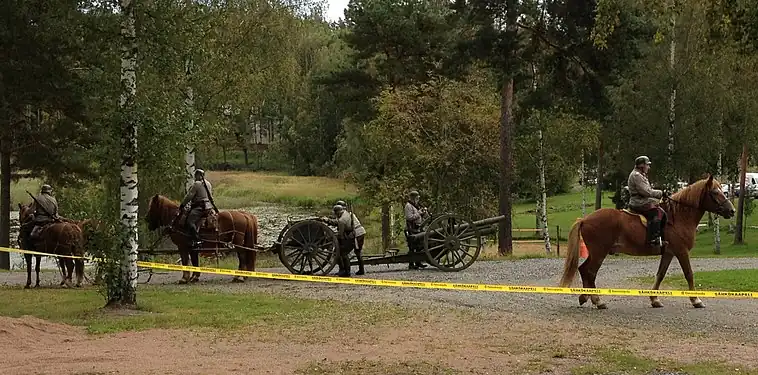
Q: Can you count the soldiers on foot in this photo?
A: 3